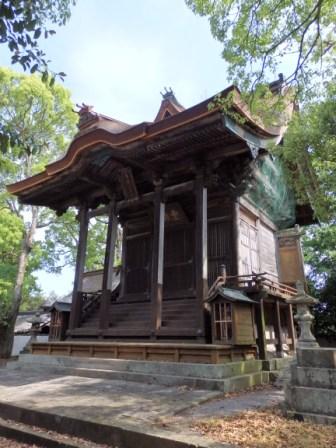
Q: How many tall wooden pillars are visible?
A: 4